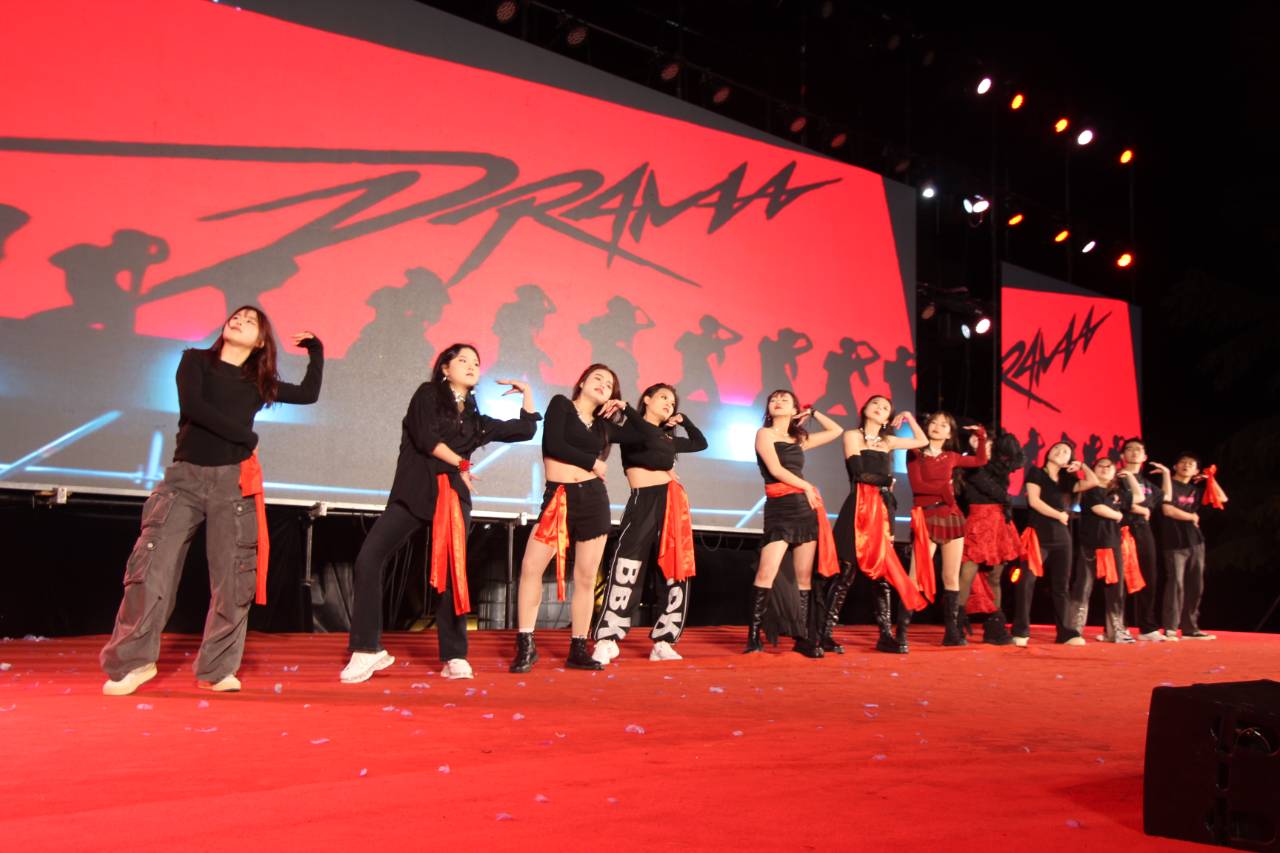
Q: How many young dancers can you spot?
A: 12